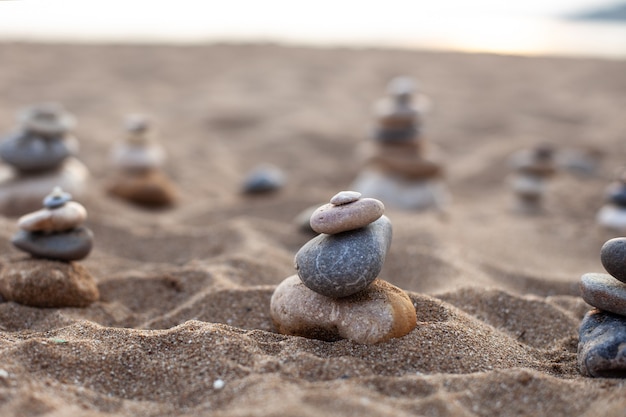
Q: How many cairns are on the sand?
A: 8